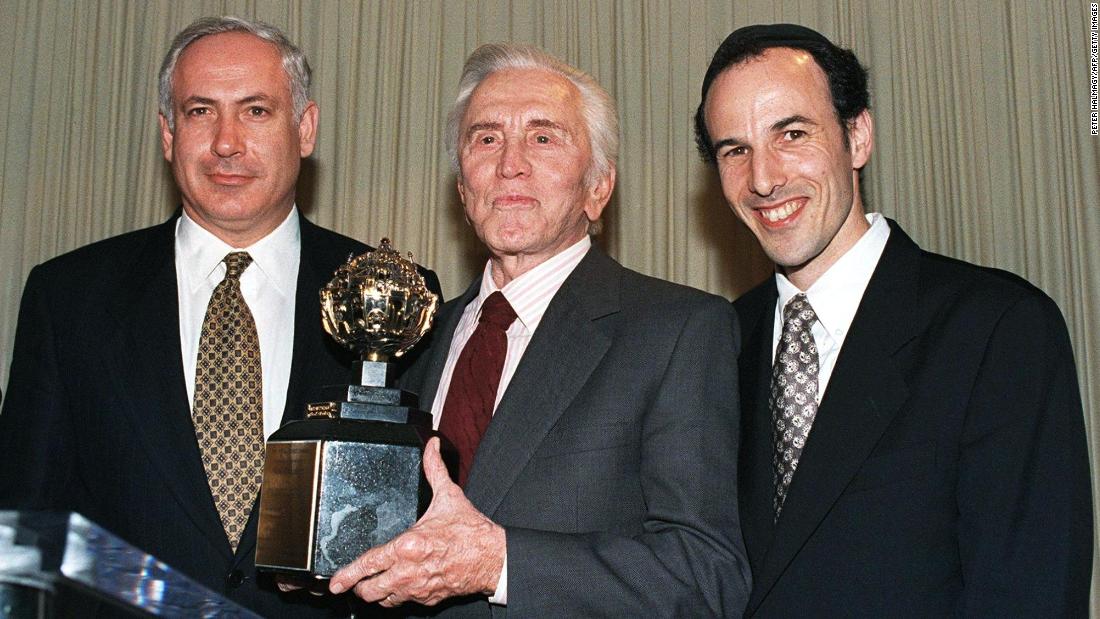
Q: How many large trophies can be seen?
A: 1